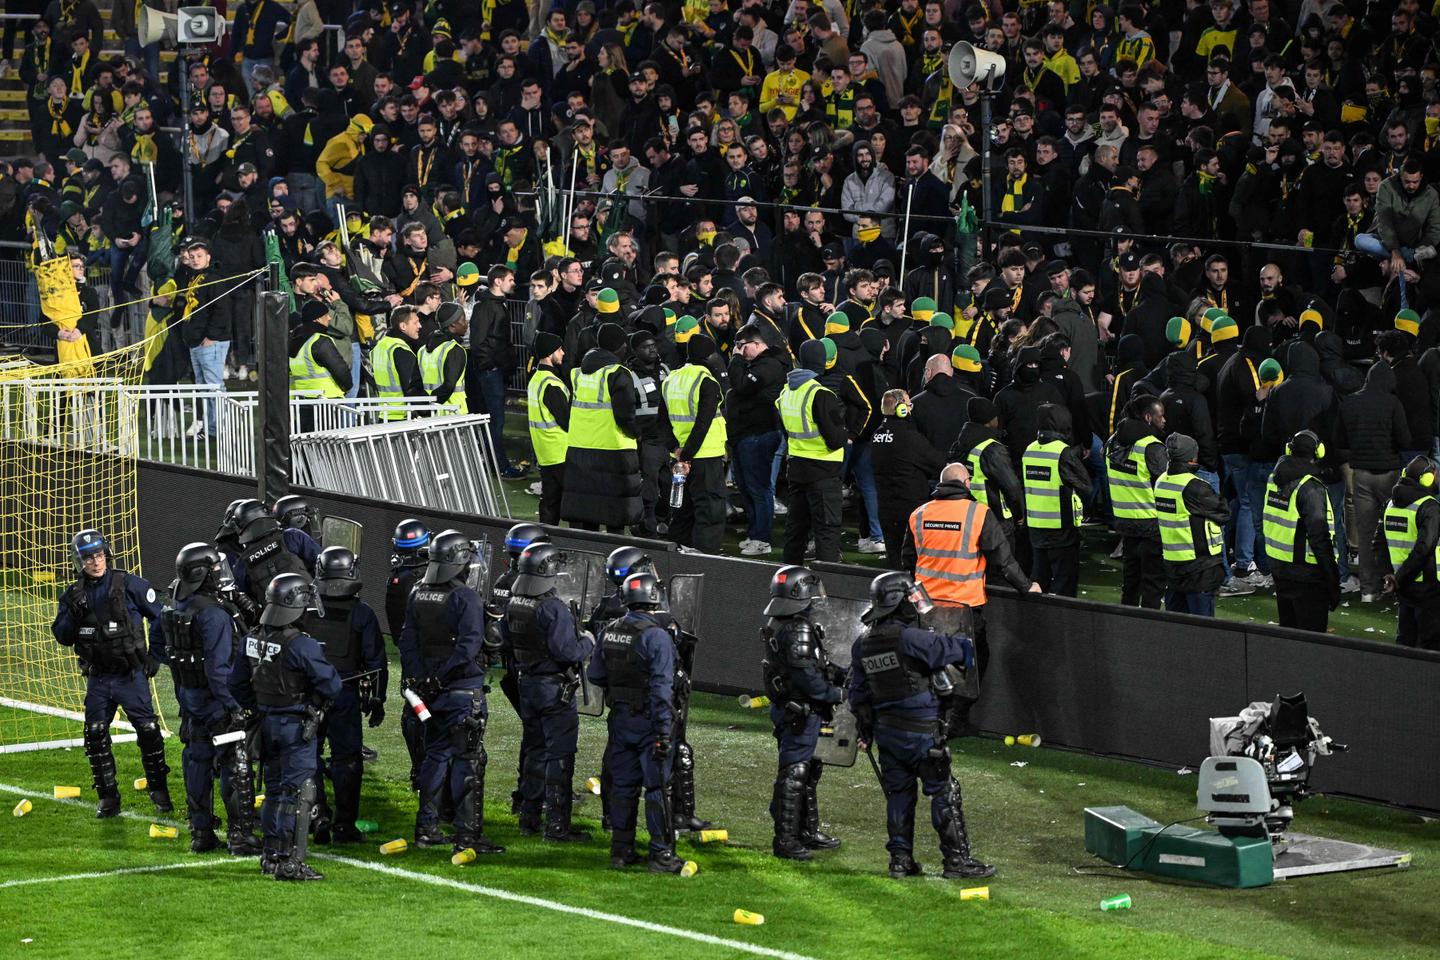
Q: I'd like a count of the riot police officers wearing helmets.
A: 15